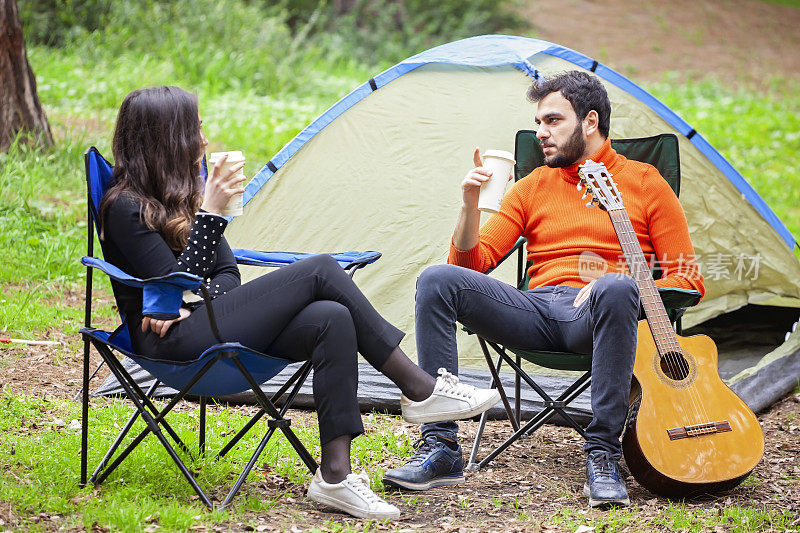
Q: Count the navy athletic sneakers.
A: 2